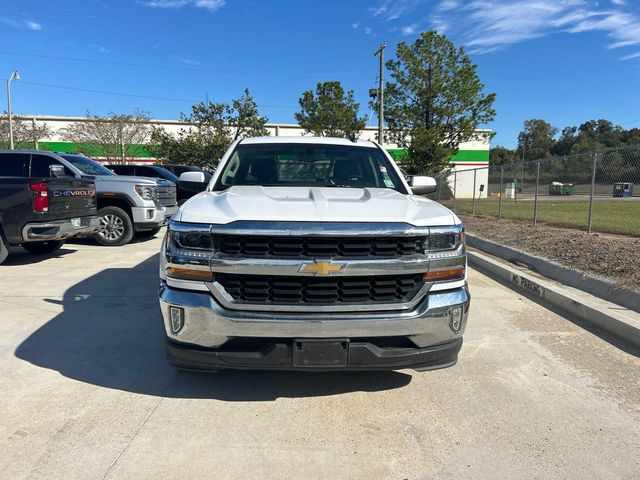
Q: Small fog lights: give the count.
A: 2